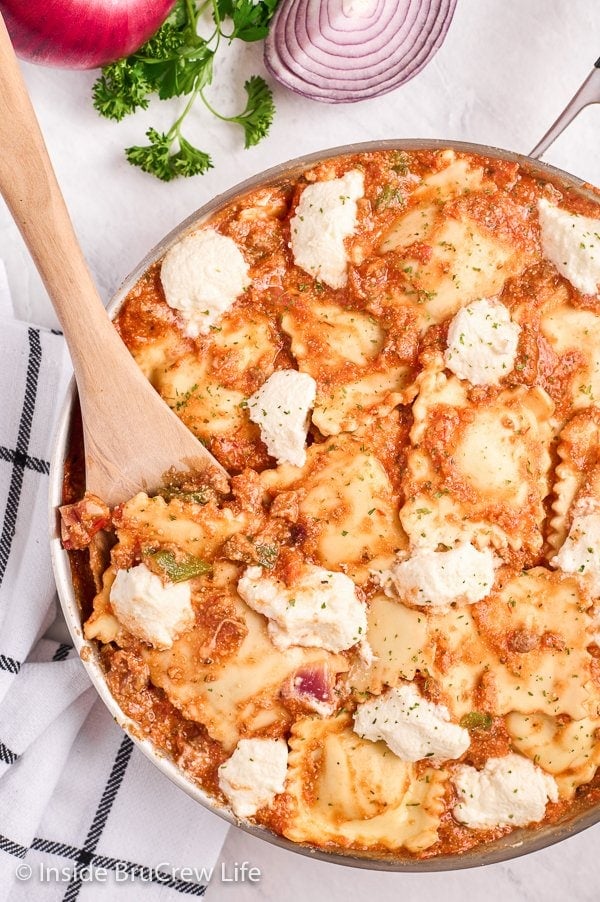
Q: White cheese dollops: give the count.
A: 12